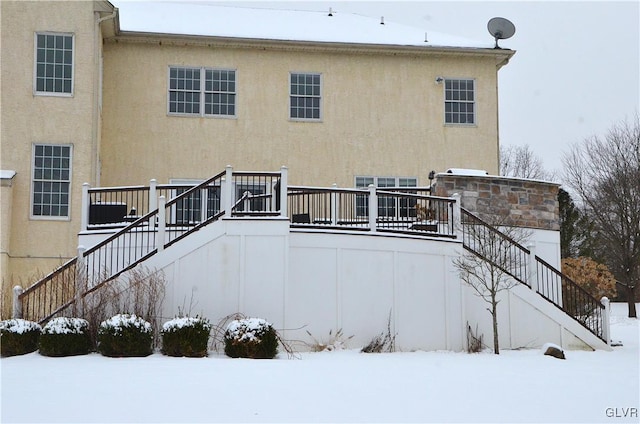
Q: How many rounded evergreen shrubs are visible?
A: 5